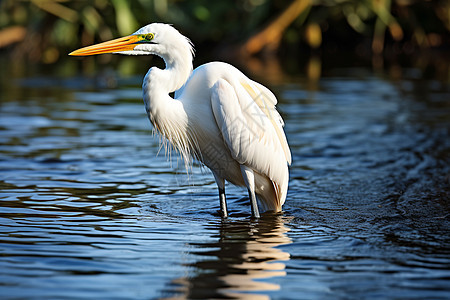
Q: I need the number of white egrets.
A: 1